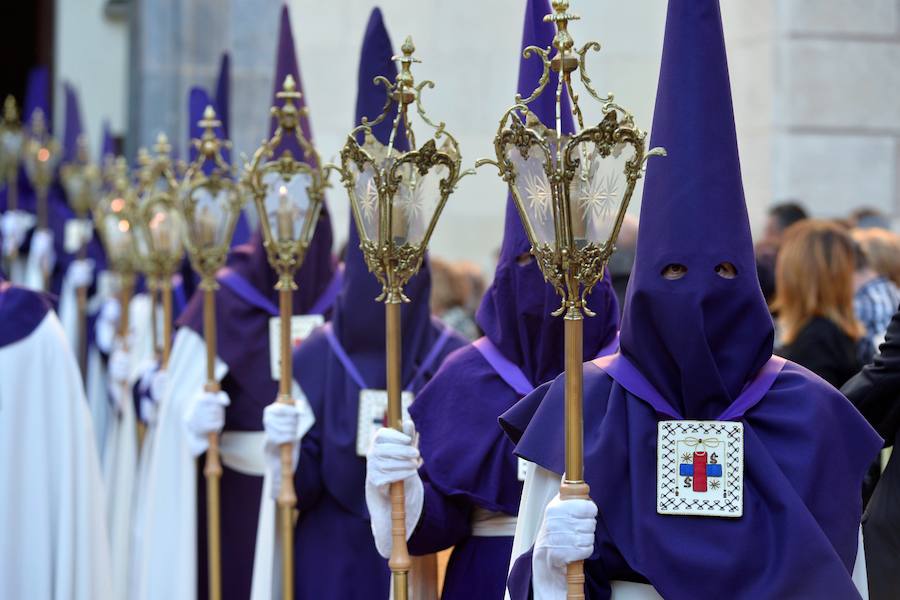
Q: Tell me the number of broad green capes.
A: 0